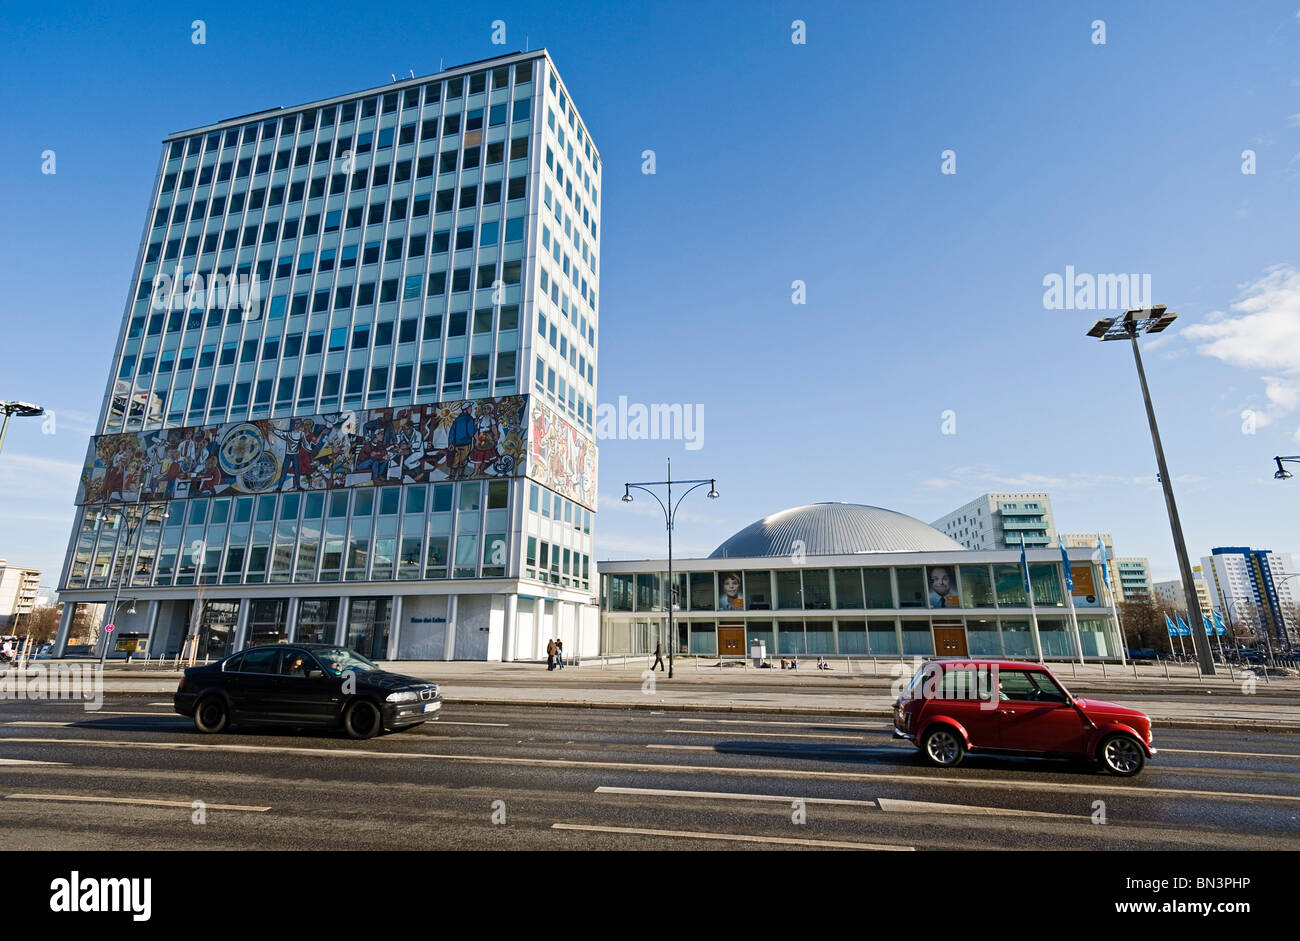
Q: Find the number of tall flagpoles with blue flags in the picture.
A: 3